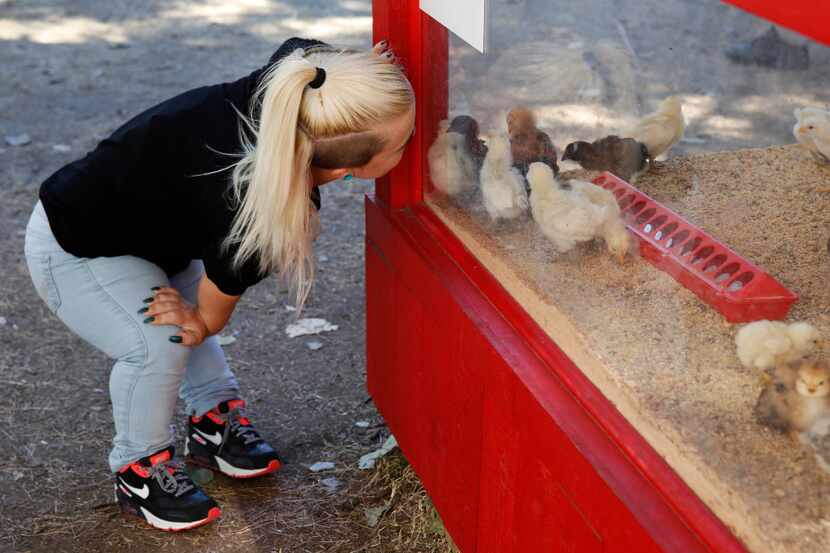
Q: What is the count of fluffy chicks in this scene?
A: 11